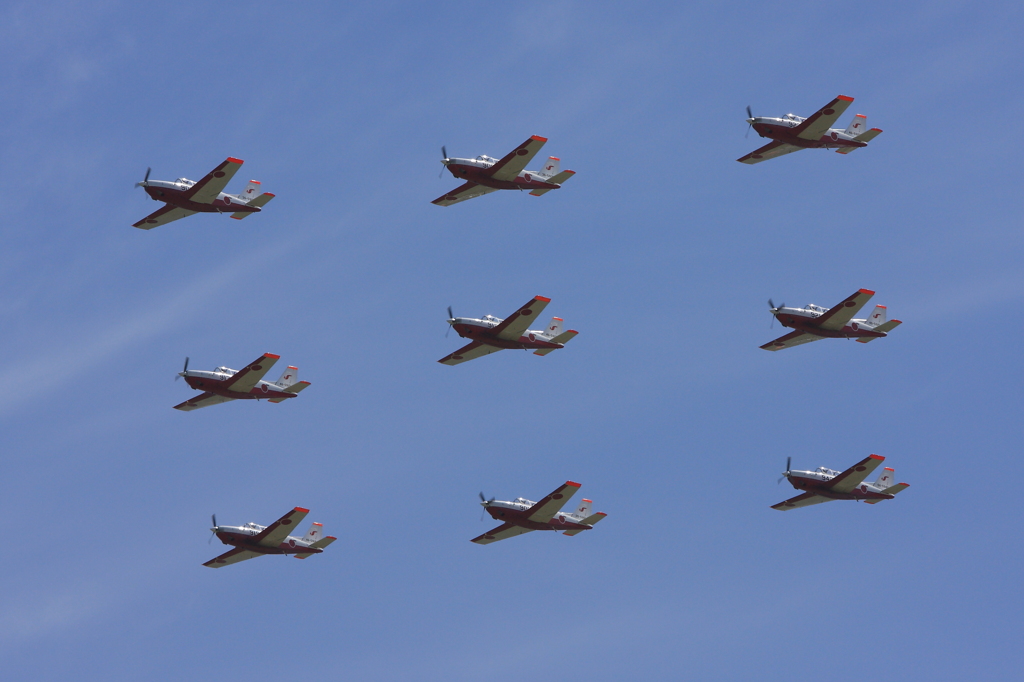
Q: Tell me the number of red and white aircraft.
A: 9